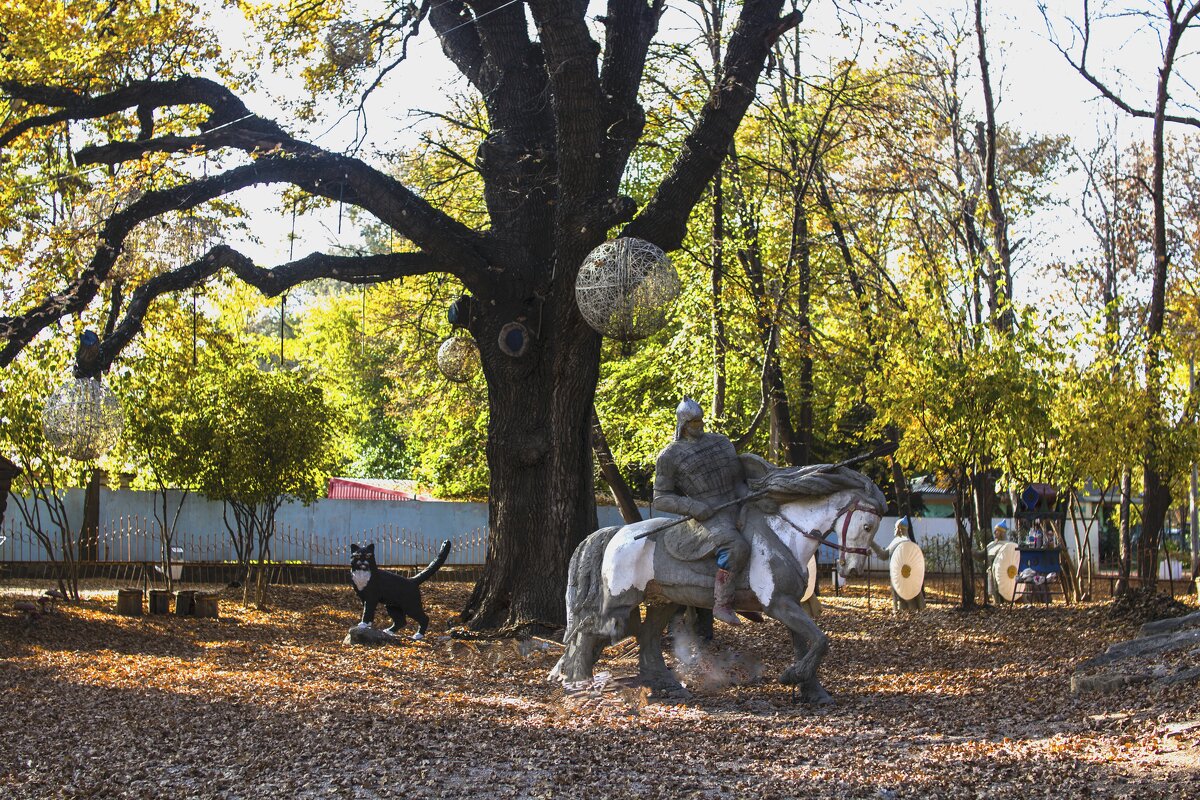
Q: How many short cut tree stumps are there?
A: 4